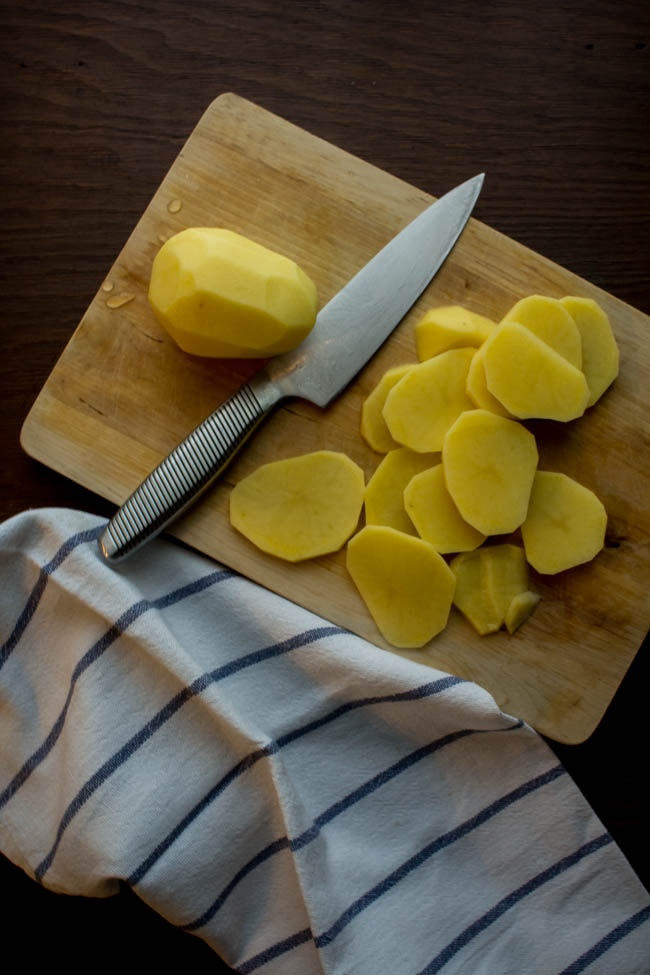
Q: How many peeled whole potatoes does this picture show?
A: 1